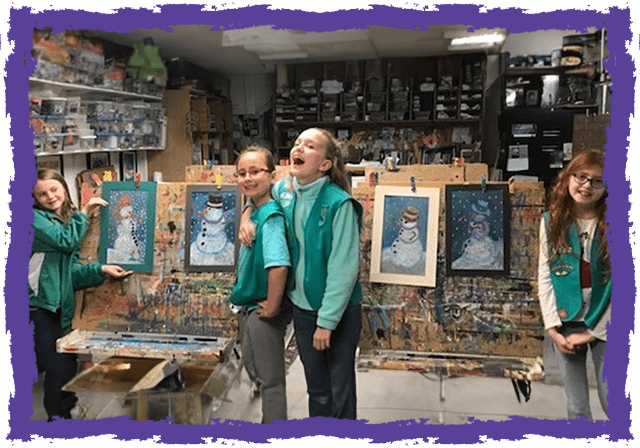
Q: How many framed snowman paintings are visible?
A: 4